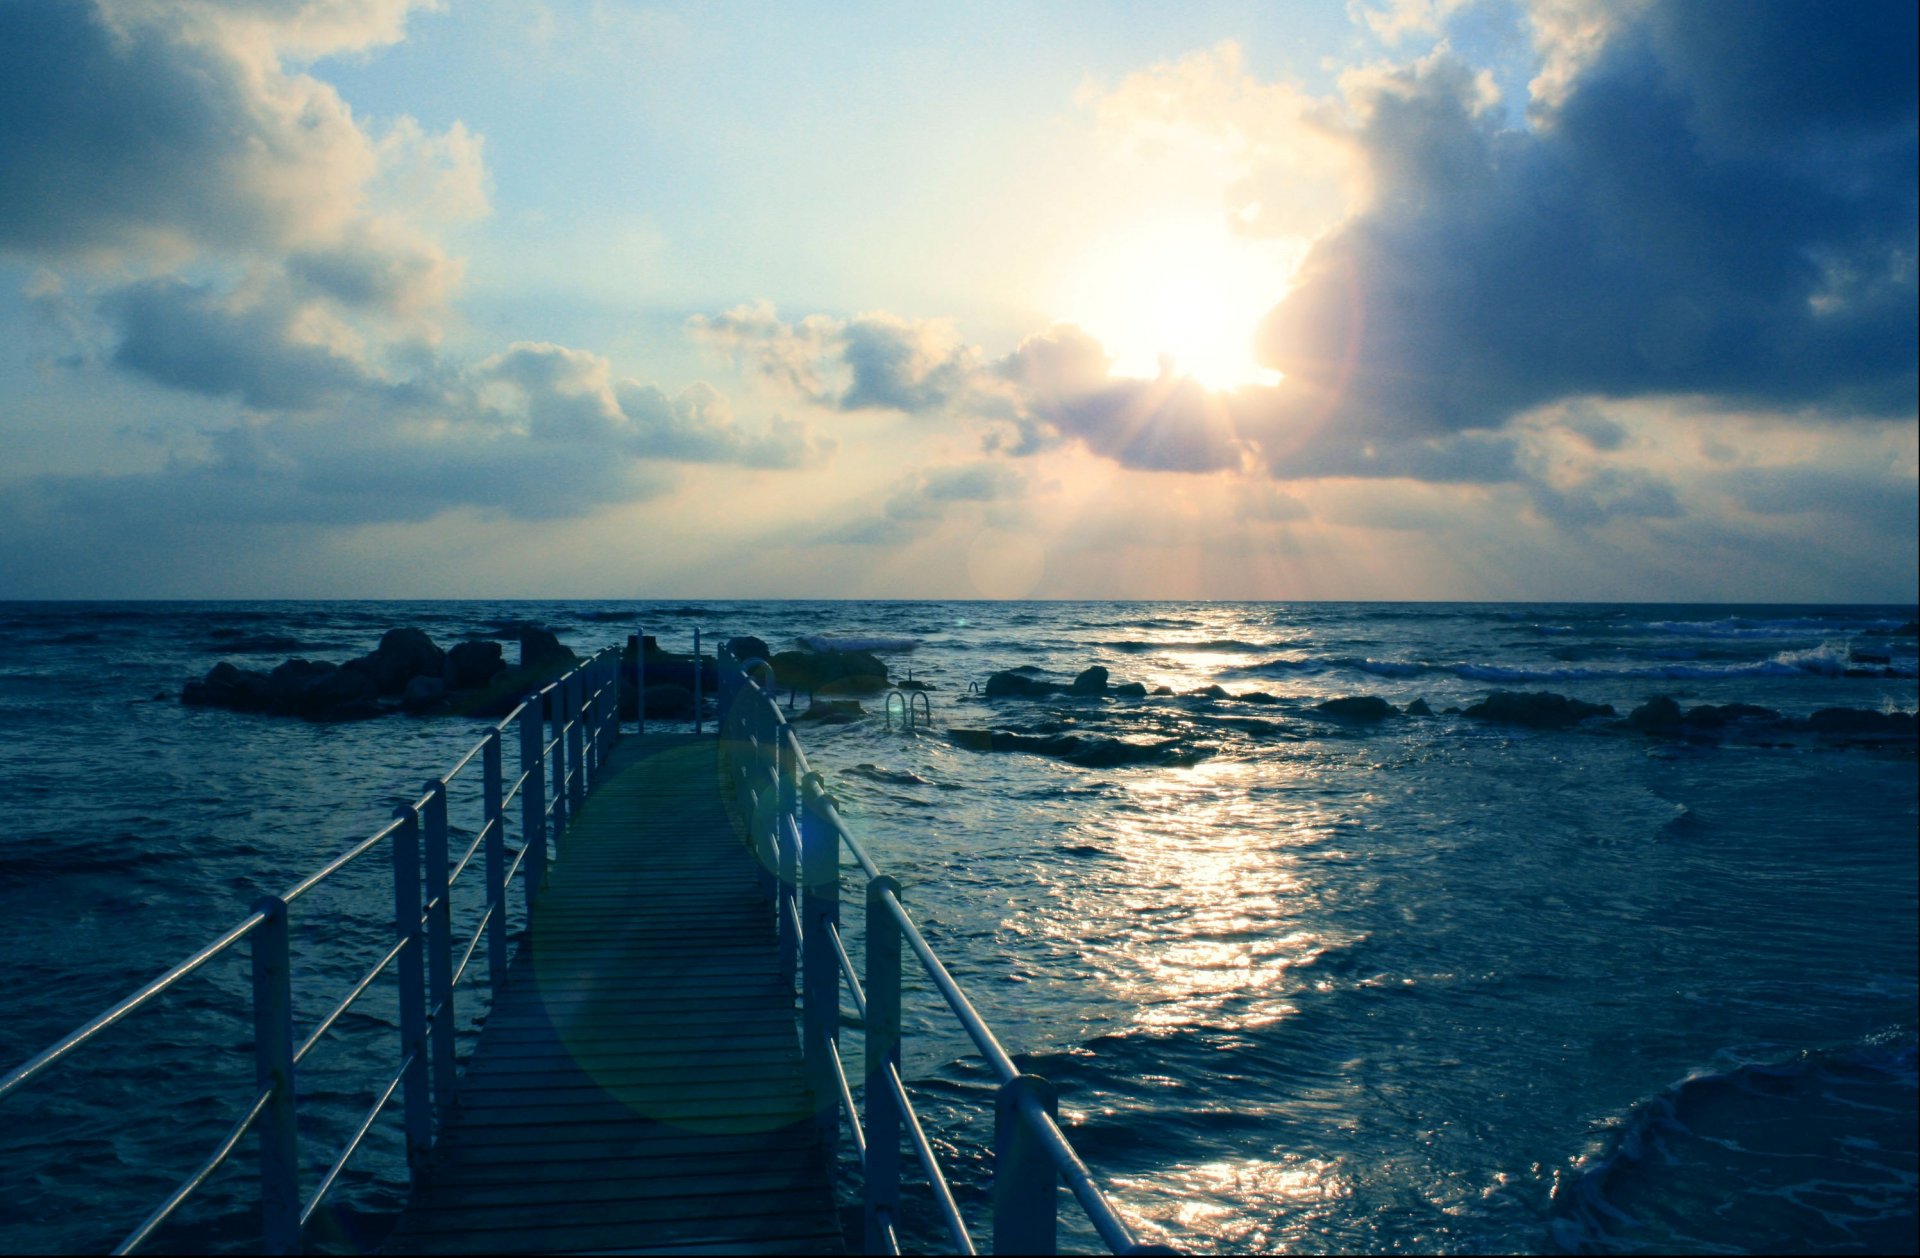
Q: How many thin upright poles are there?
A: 2